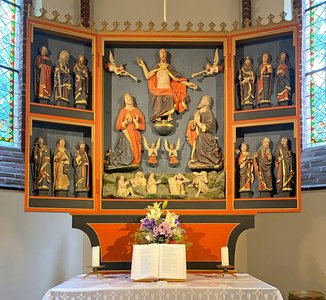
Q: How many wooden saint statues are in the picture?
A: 12